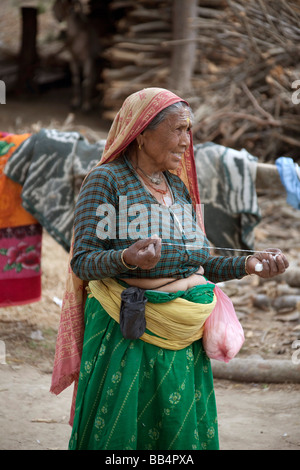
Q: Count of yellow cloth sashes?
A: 1